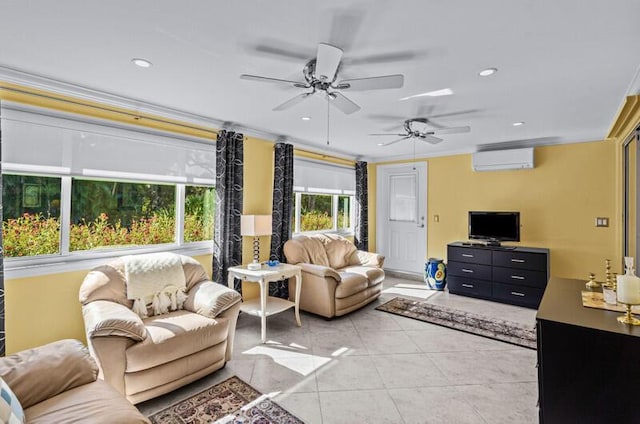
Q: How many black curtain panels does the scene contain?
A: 4